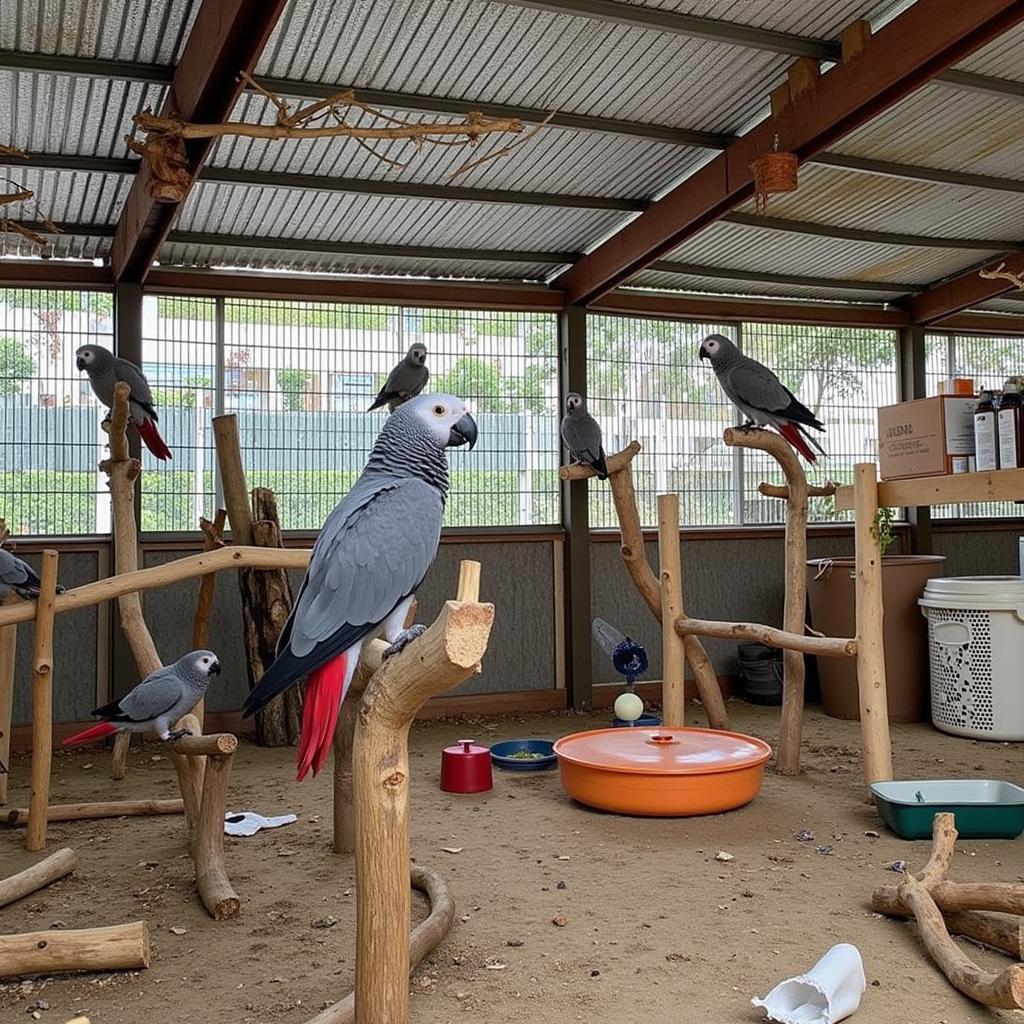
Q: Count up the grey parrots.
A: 7